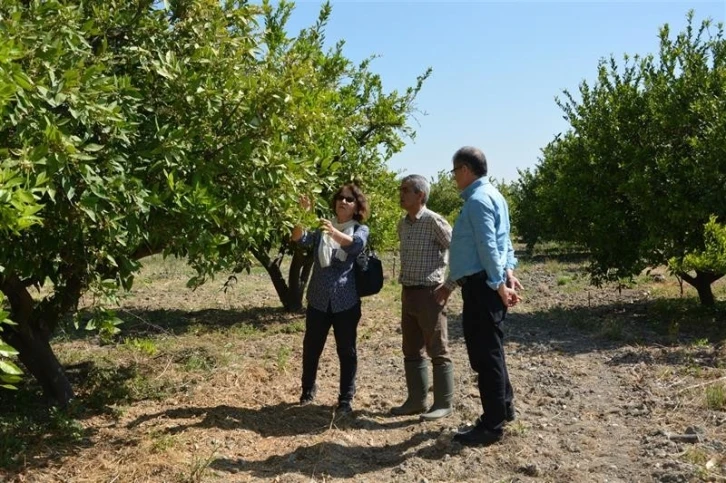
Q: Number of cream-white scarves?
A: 1